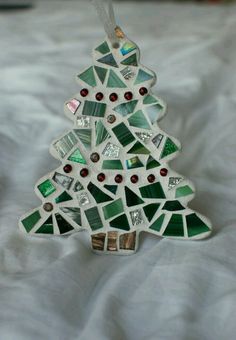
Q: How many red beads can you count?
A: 12